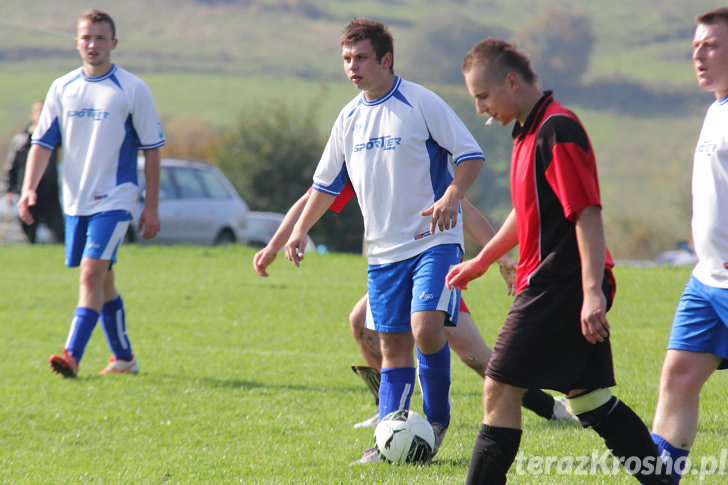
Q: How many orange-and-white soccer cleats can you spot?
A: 2